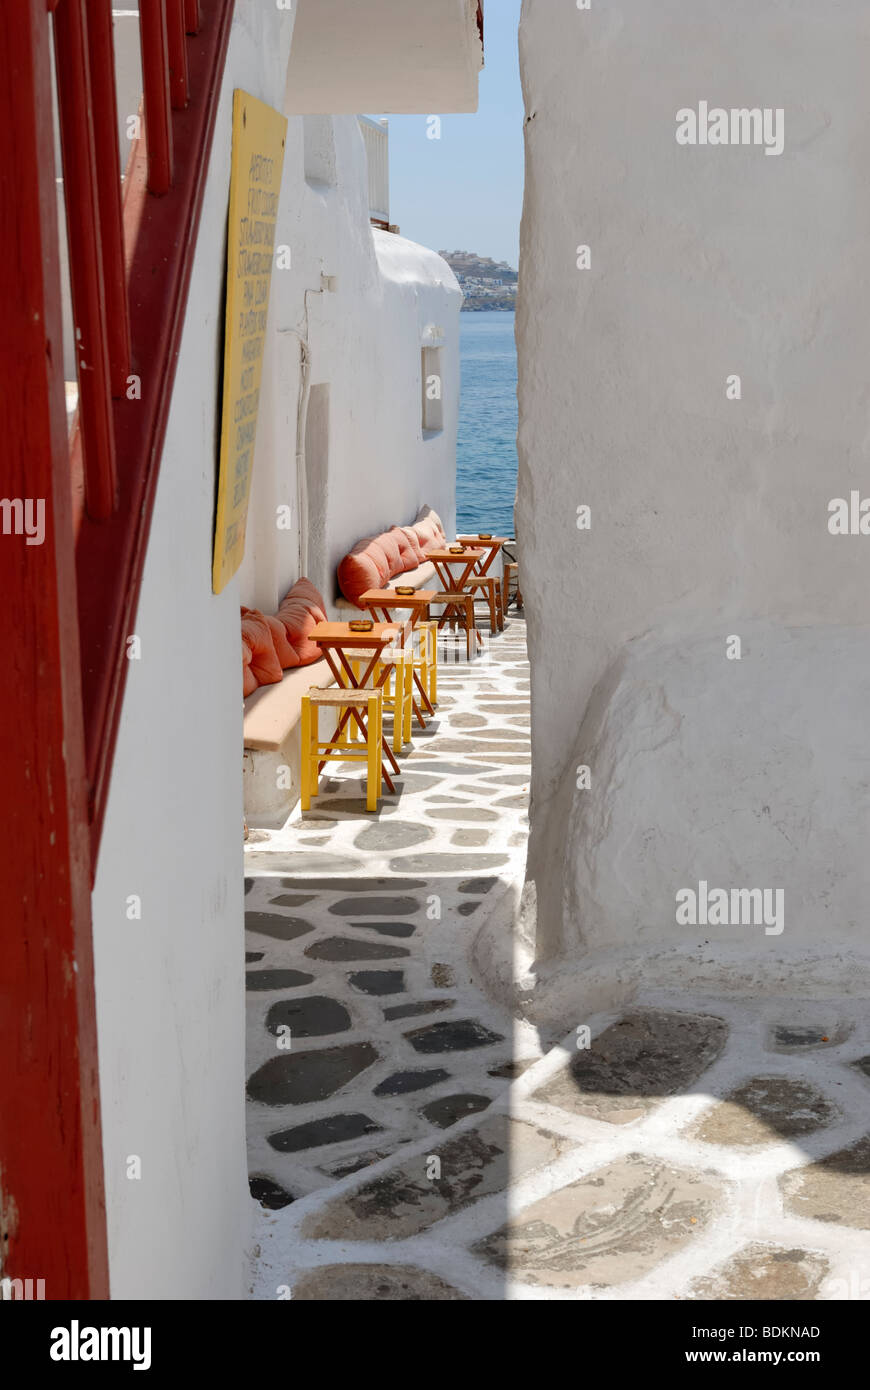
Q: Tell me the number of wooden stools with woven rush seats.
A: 6